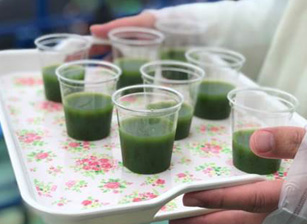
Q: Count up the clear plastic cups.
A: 8